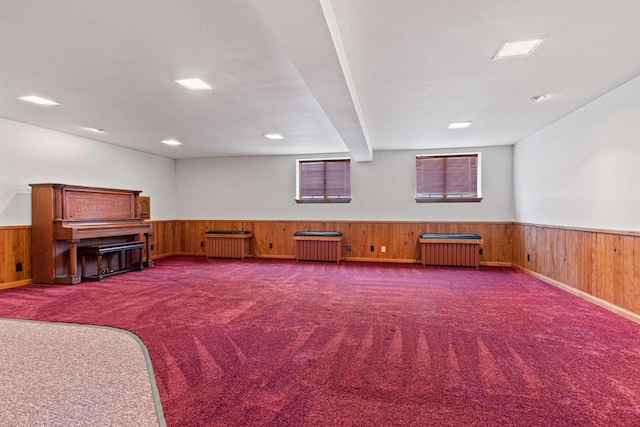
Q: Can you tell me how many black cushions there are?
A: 3